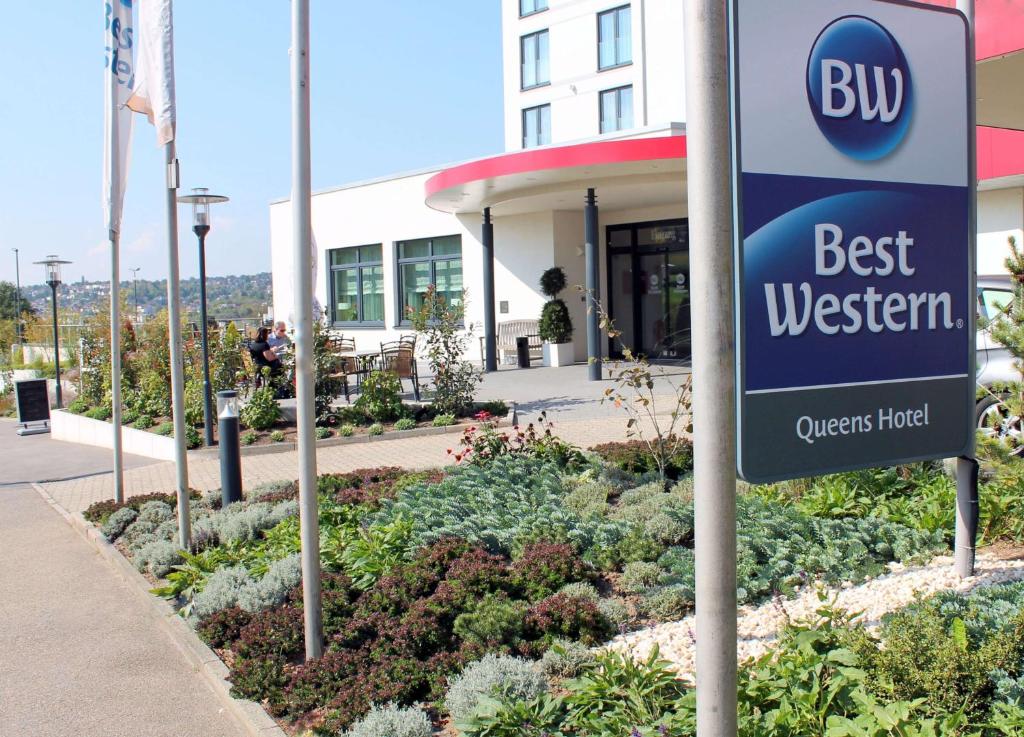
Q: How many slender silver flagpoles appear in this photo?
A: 3